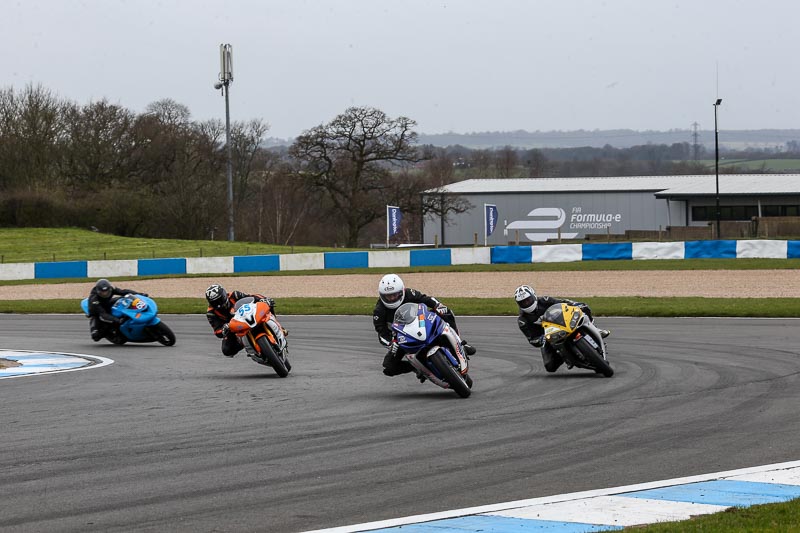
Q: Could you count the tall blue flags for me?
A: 2